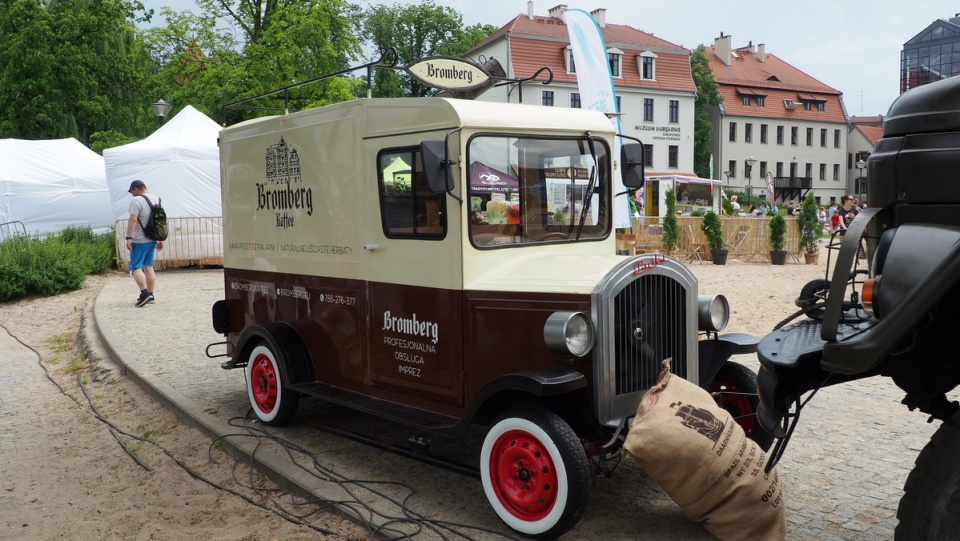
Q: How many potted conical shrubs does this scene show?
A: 4